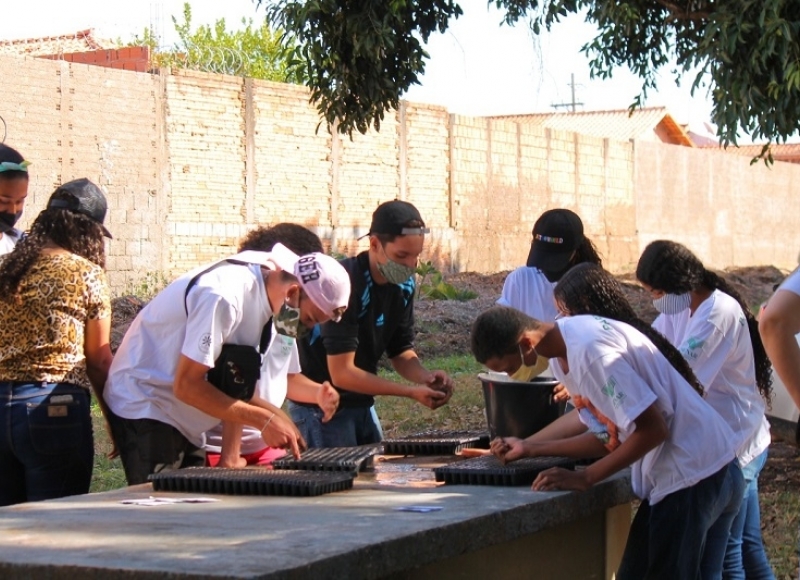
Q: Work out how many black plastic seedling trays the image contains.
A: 4